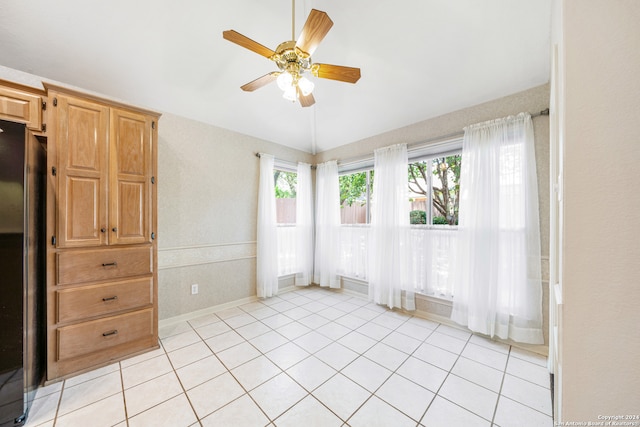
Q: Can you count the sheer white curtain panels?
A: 5